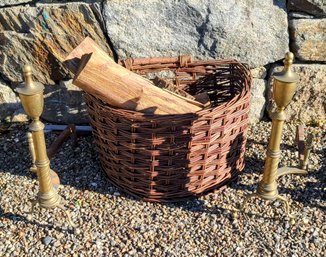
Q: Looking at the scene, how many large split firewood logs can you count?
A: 2